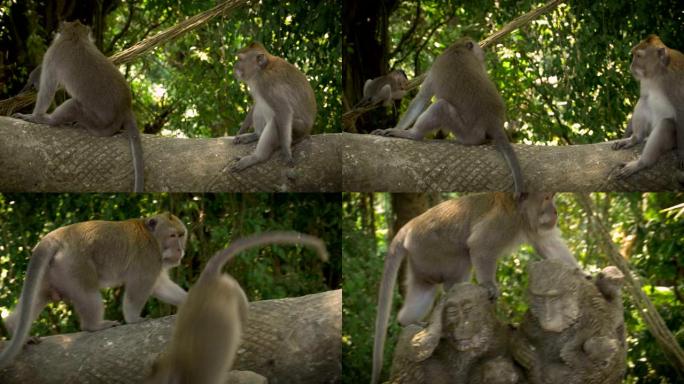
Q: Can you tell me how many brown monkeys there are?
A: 8